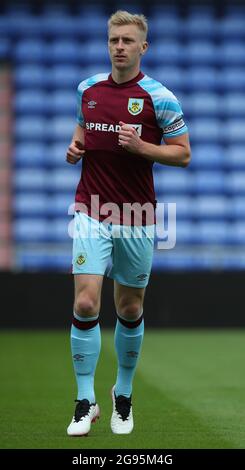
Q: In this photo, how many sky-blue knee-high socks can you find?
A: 2